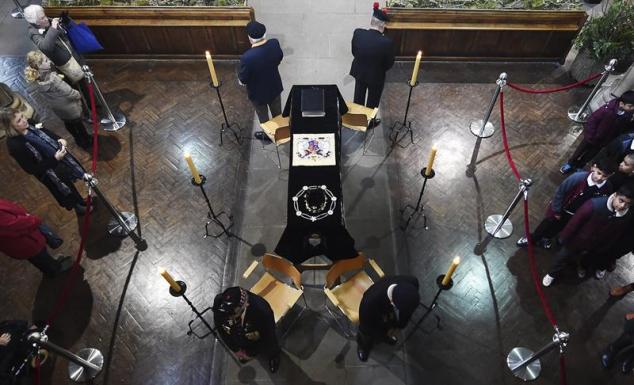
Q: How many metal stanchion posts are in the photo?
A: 7